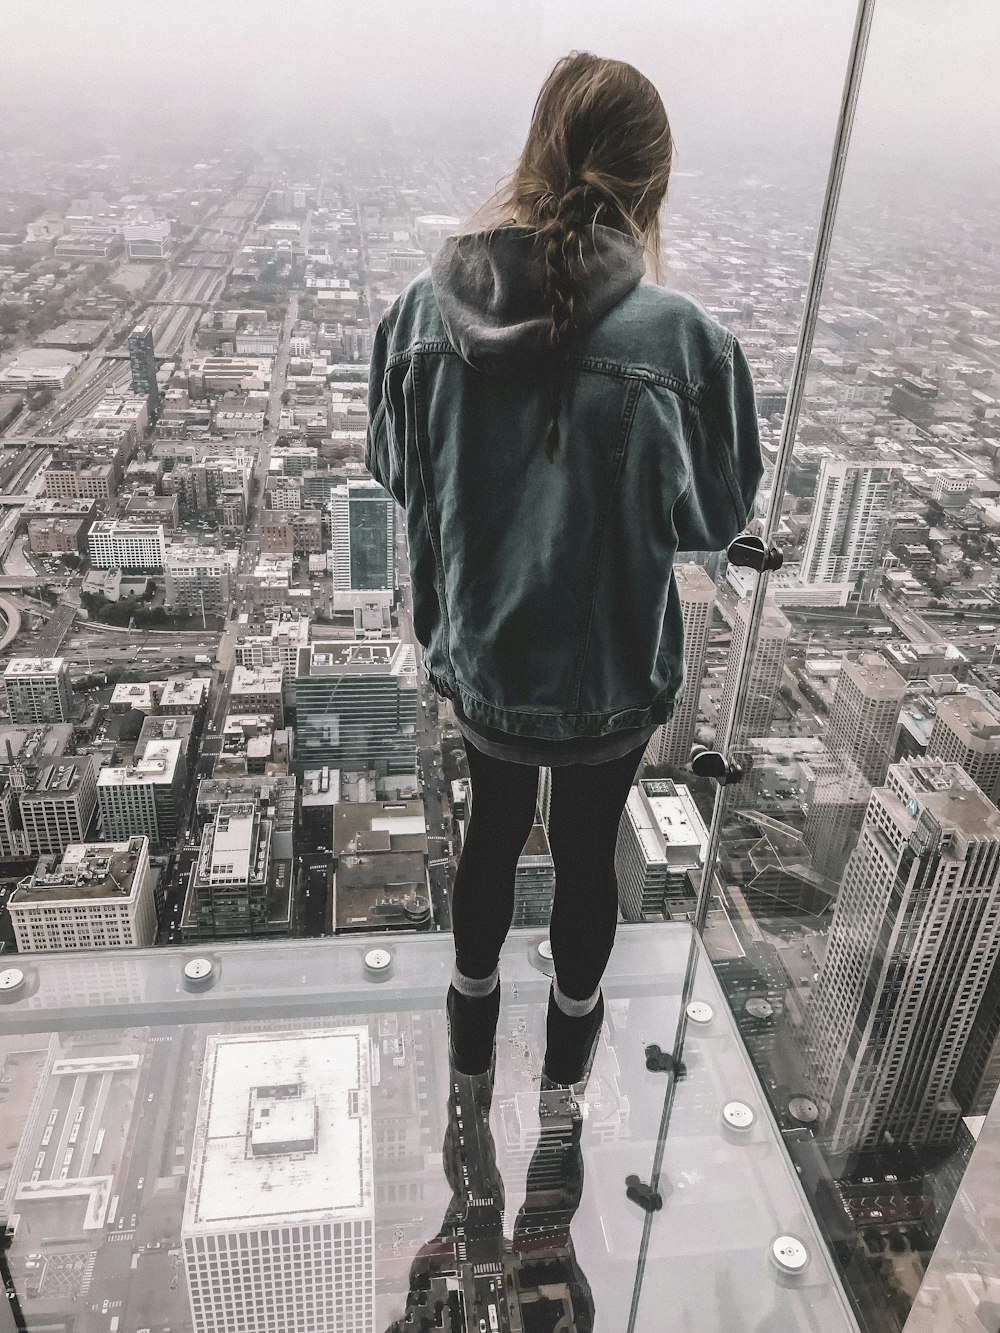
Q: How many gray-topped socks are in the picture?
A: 2